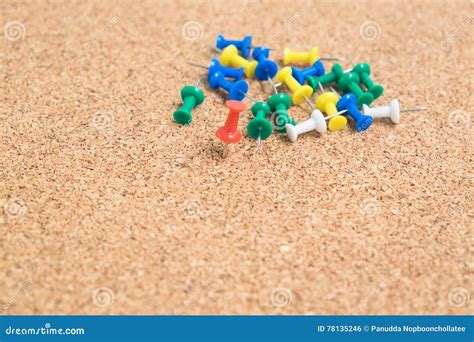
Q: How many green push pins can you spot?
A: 6